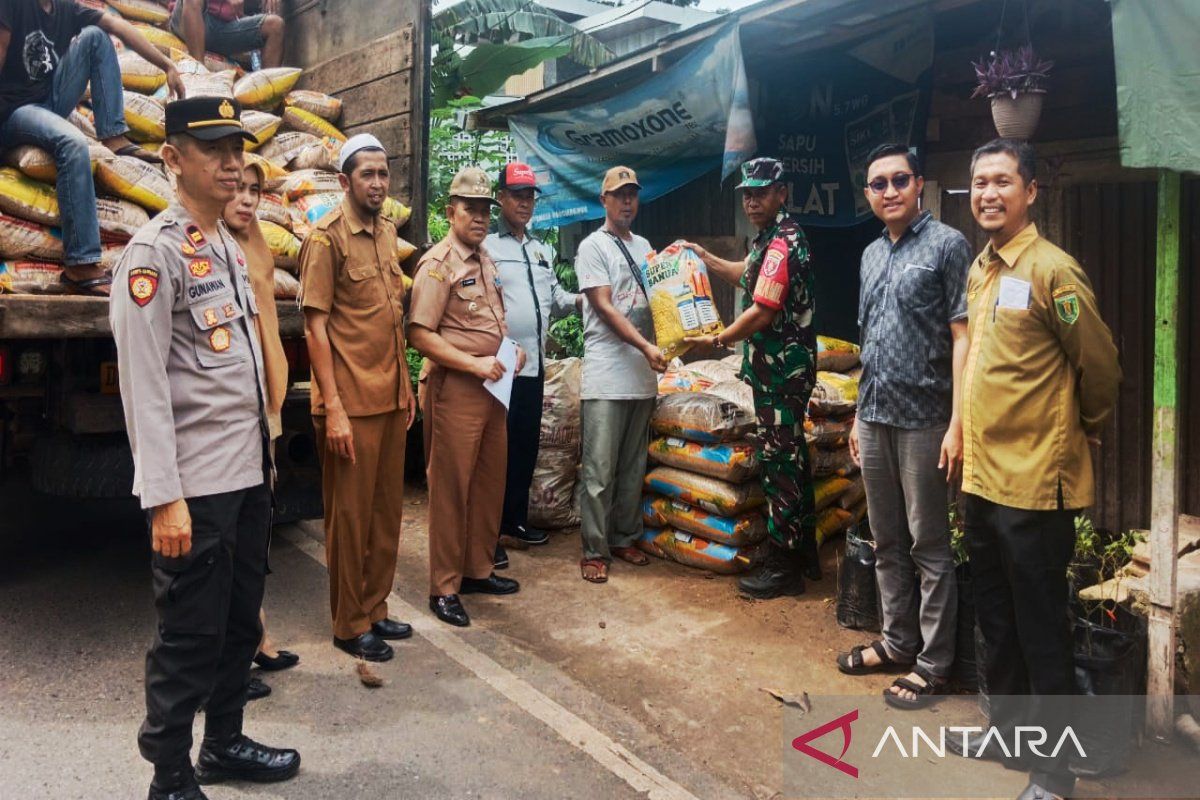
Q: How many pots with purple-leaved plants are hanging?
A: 1